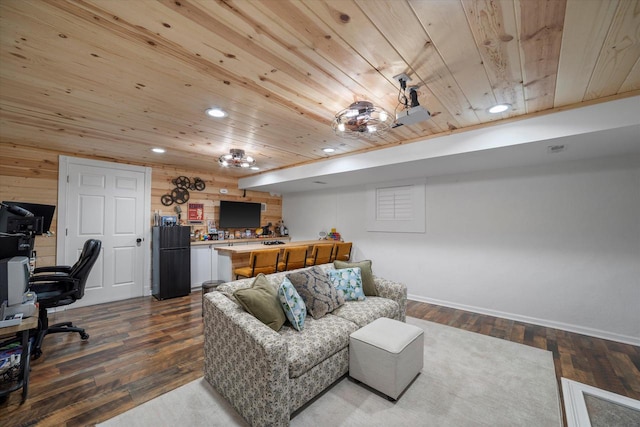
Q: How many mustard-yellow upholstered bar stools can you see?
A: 4